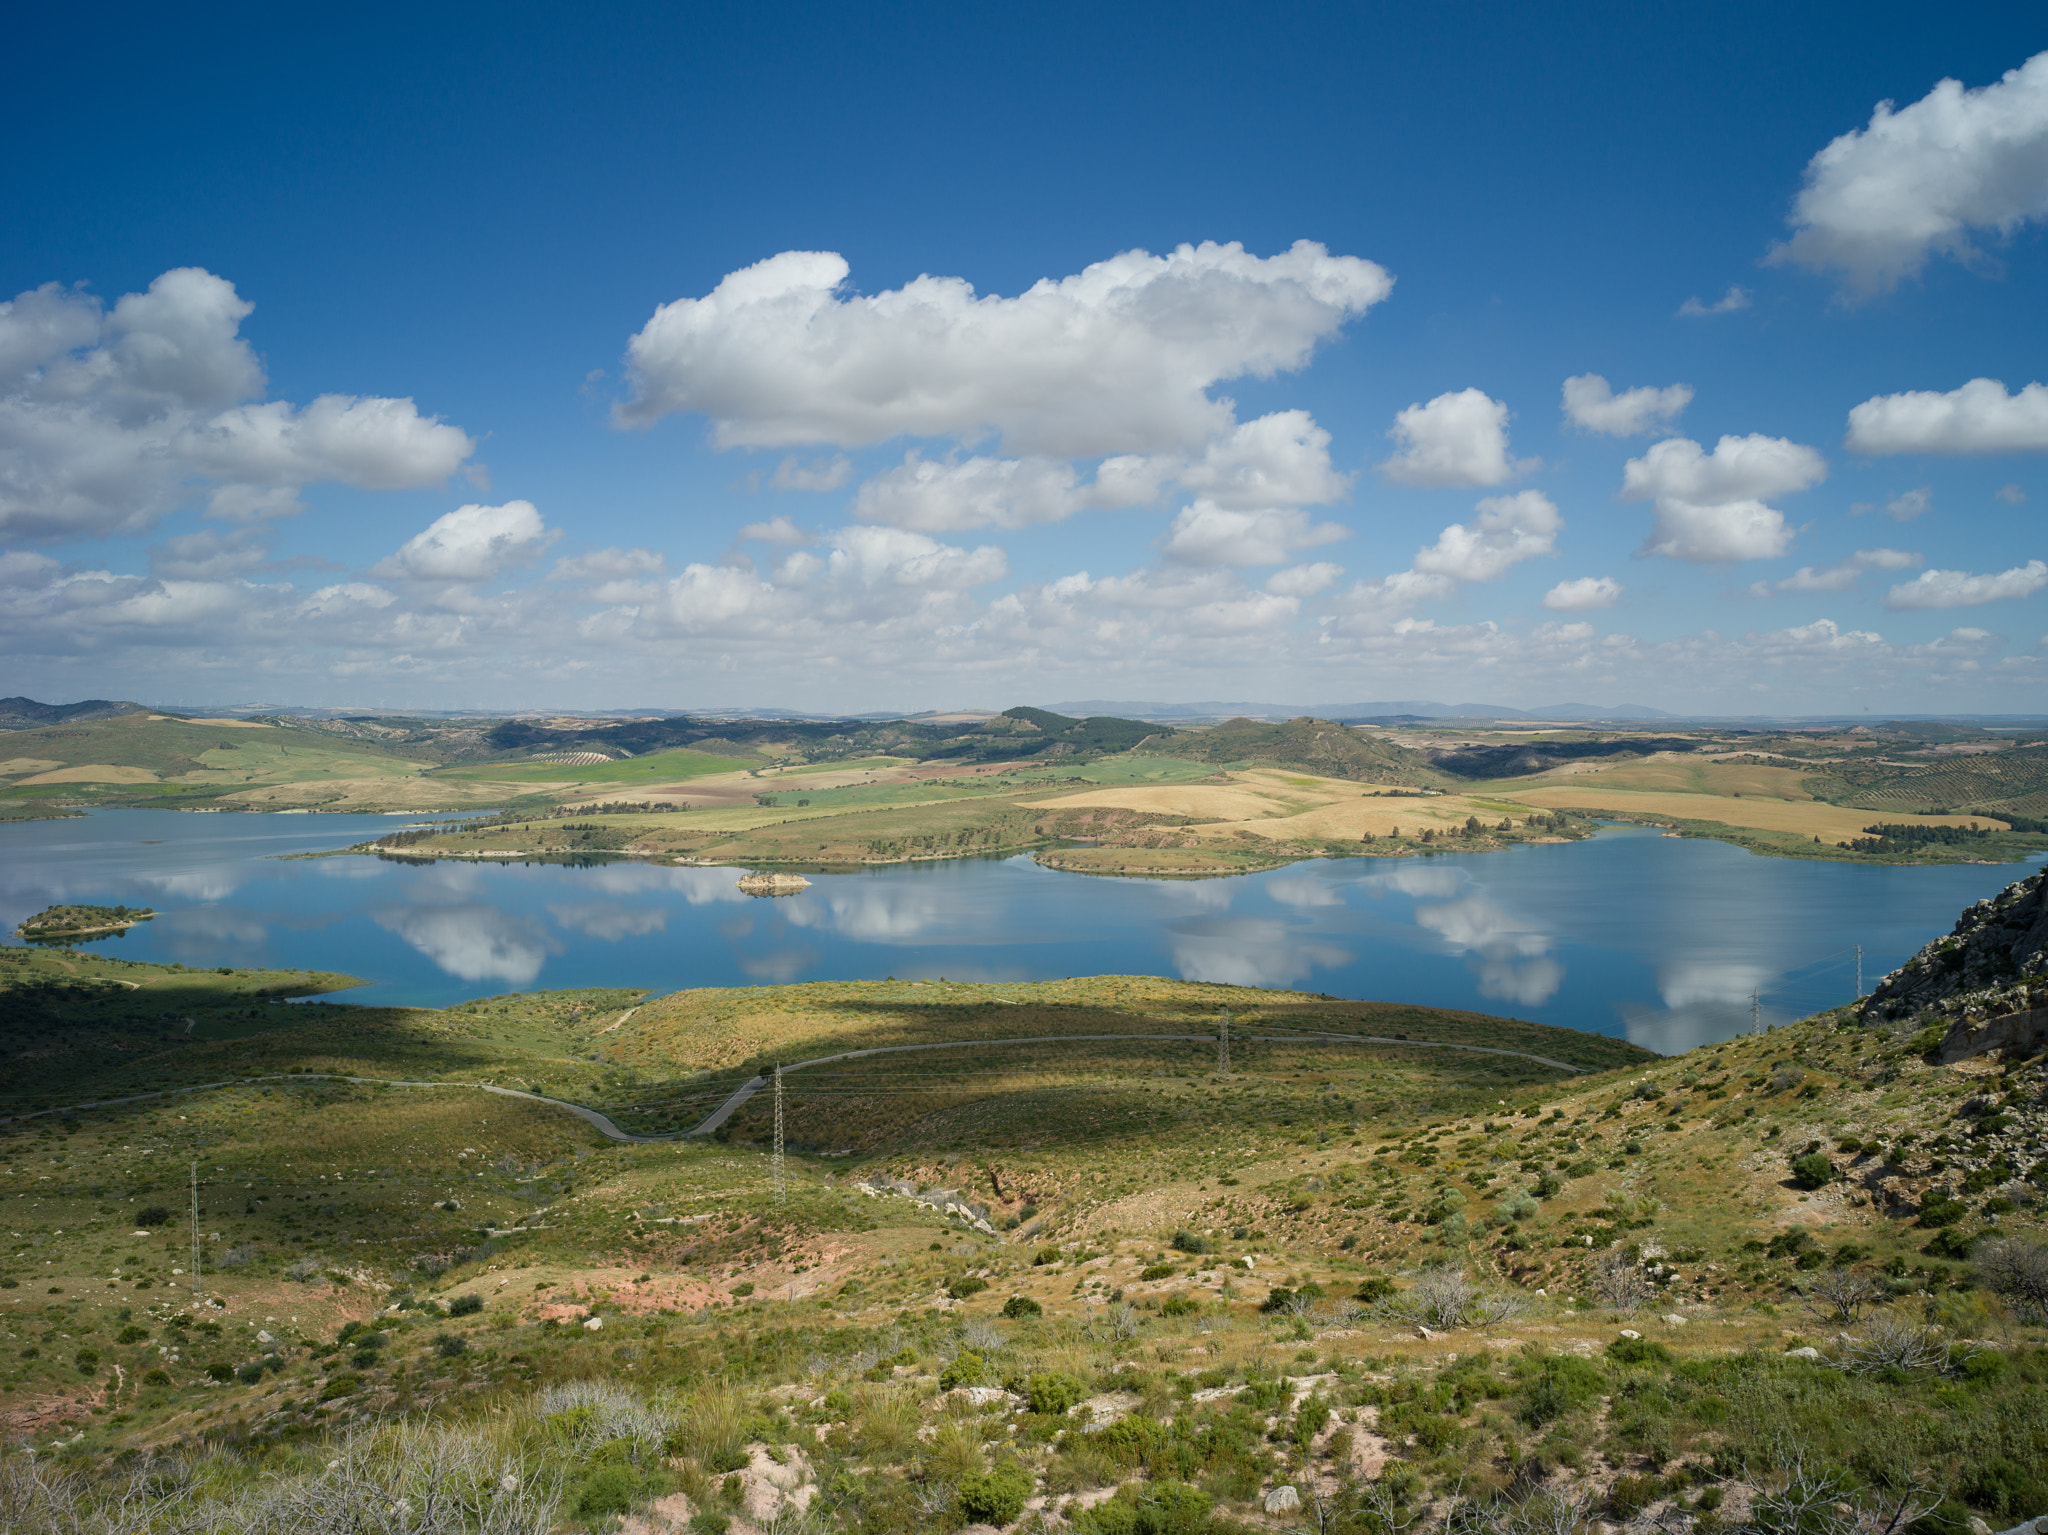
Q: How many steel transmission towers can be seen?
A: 5